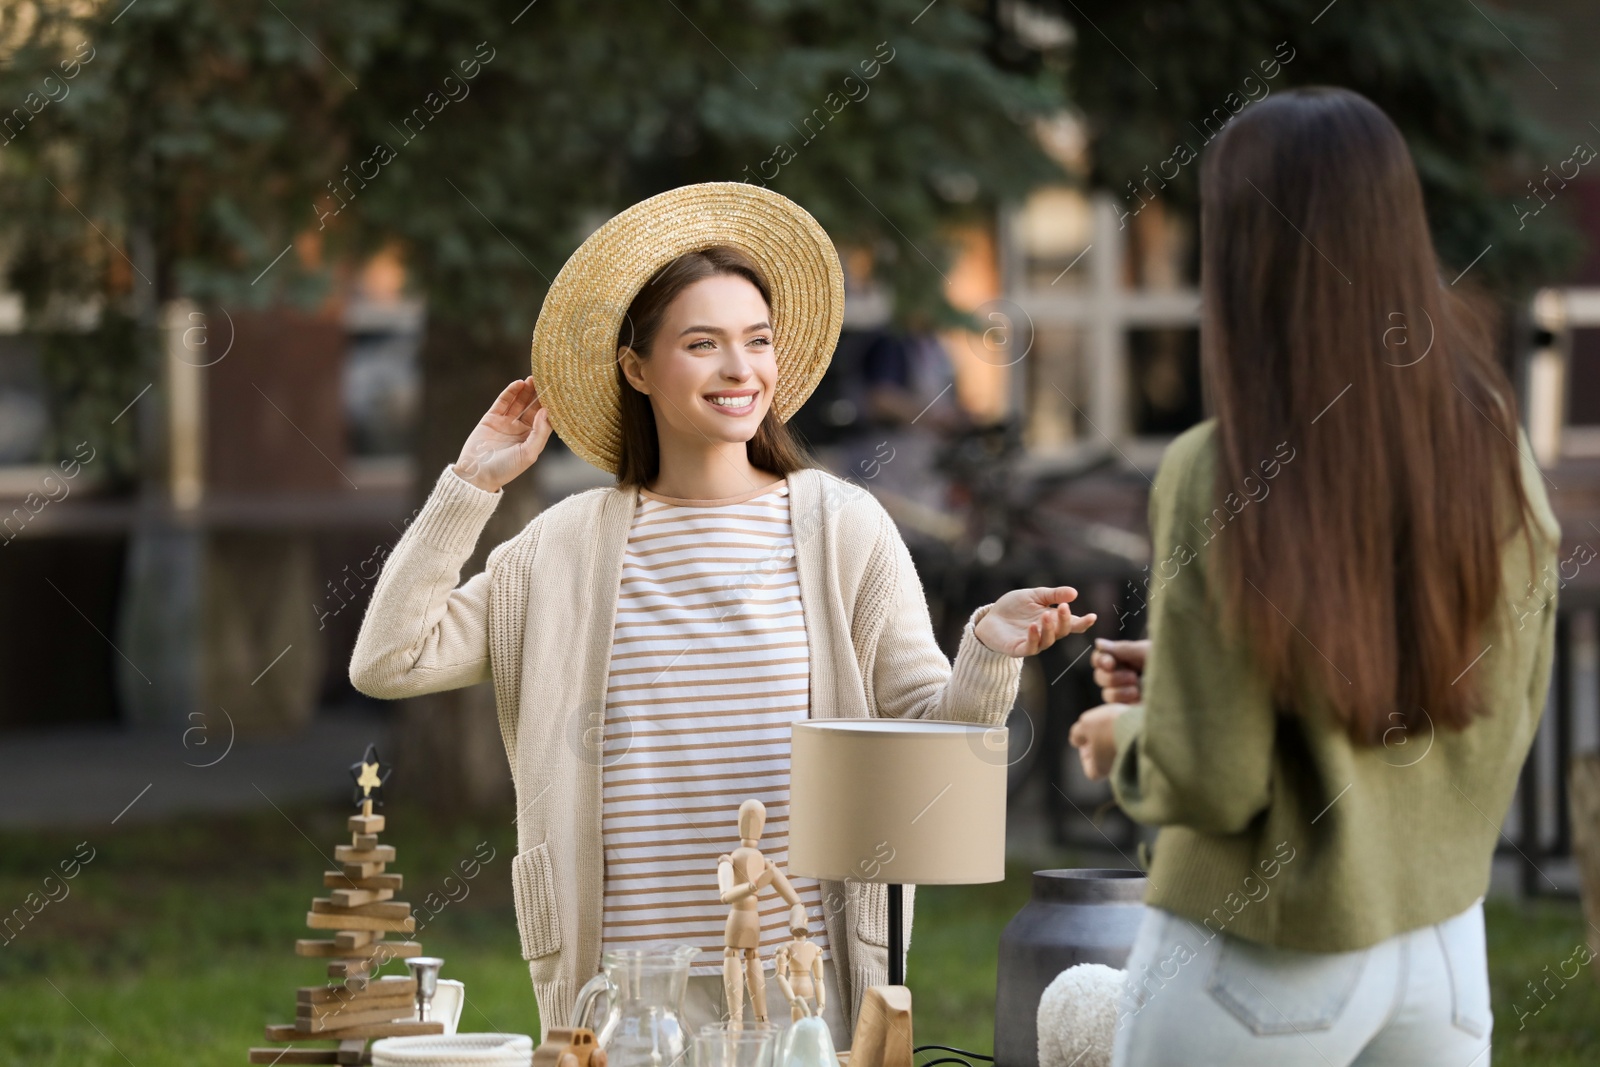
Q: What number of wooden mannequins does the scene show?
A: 2